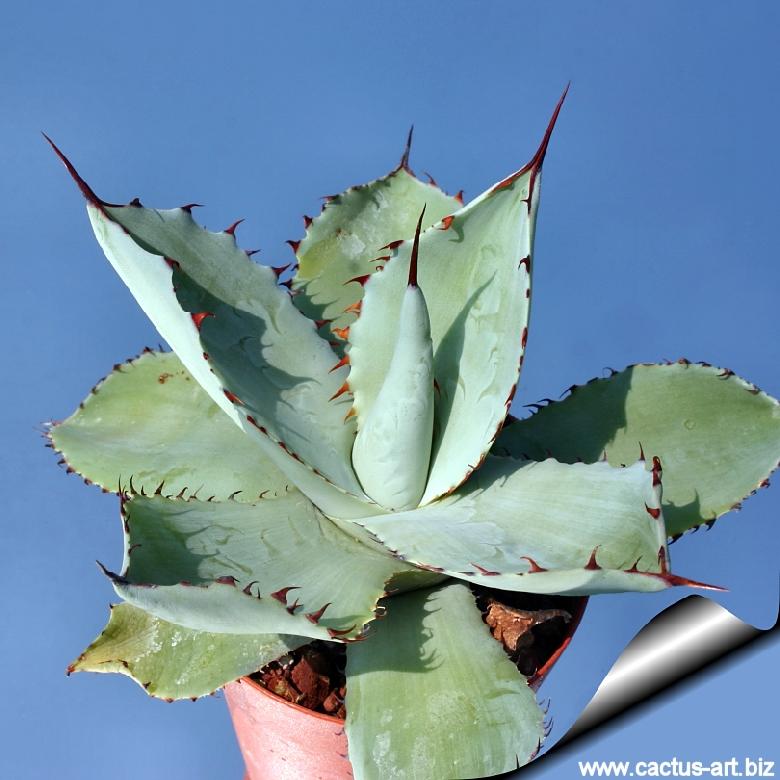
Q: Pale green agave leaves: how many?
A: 10